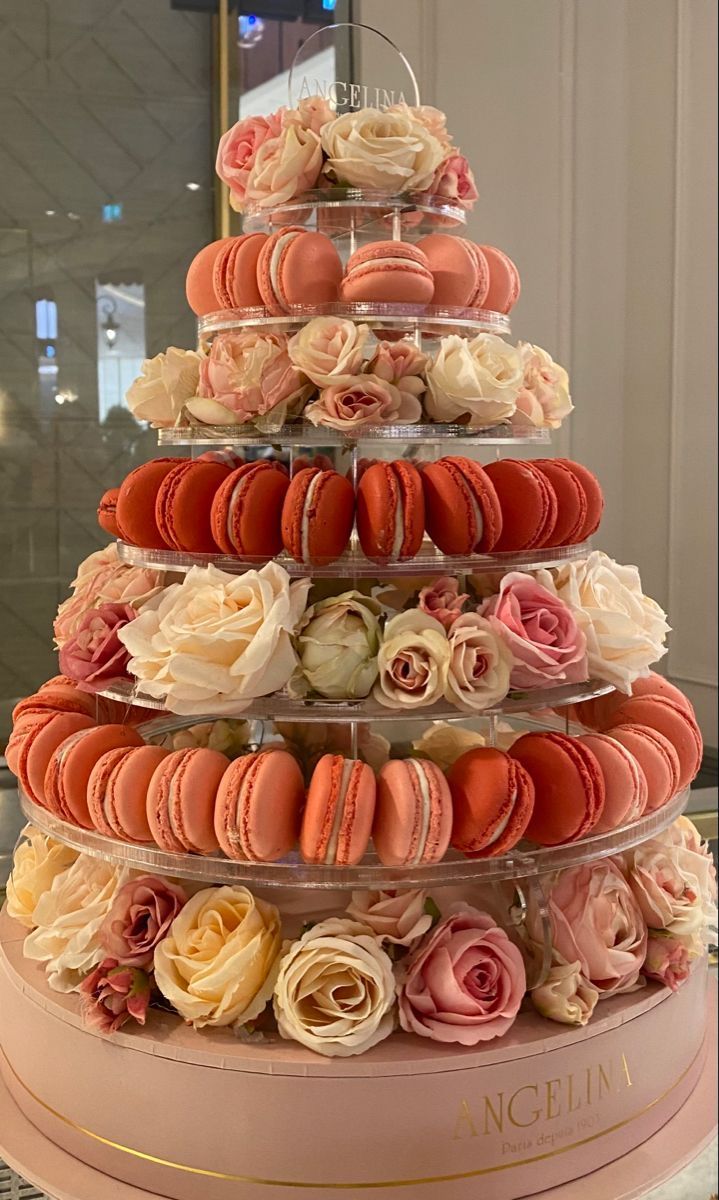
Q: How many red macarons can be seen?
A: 12